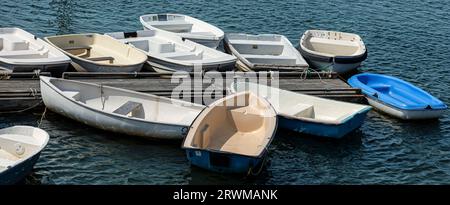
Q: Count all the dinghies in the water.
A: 11